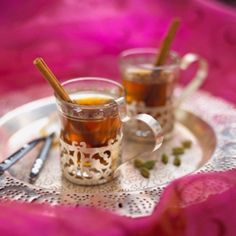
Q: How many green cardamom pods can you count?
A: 7